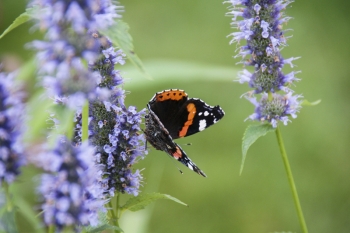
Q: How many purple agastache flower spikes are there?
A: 5